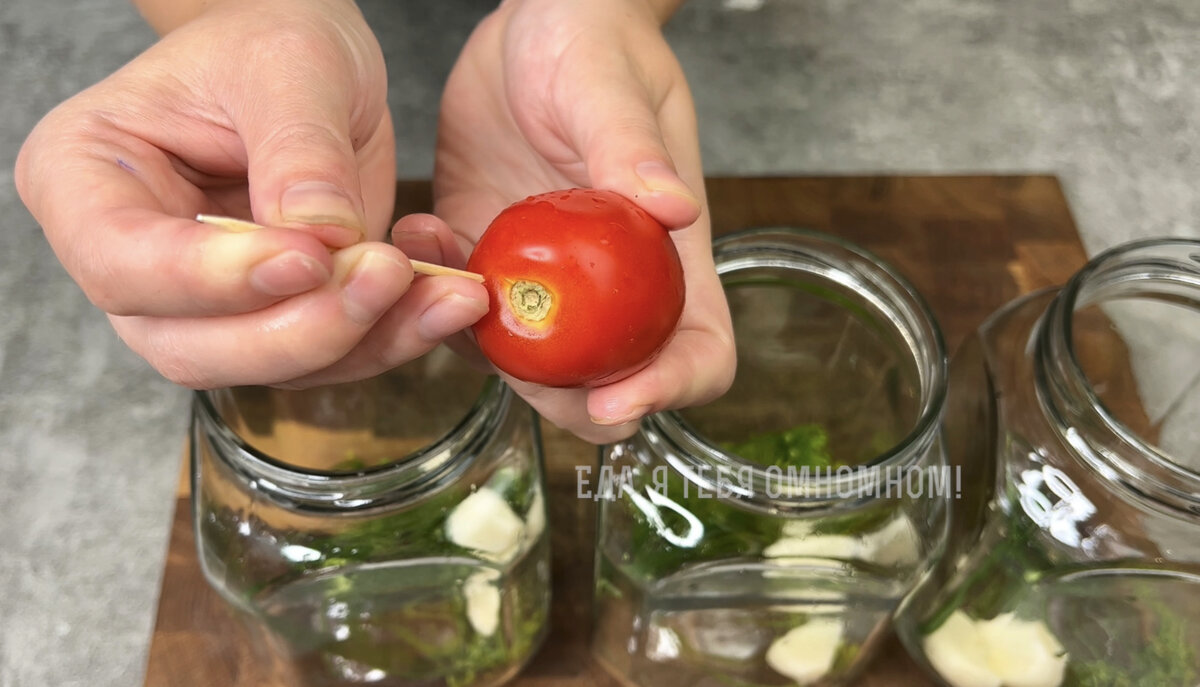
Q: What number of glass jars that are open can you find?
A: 3